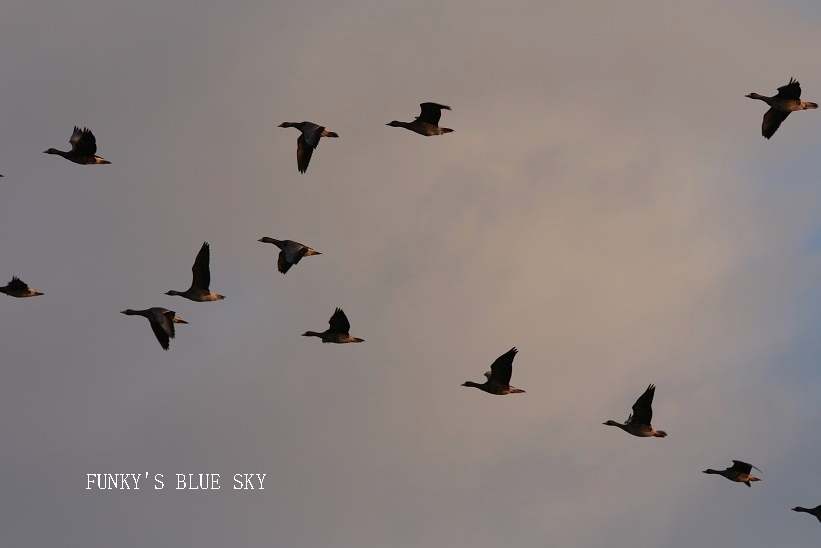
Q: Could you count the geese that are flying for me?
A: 13